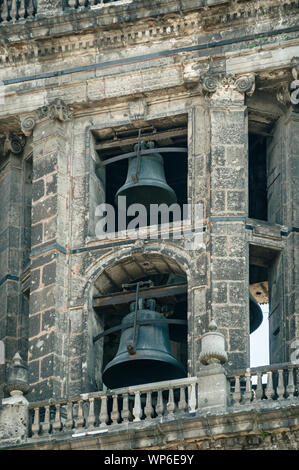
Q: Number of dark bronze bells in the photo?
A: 3